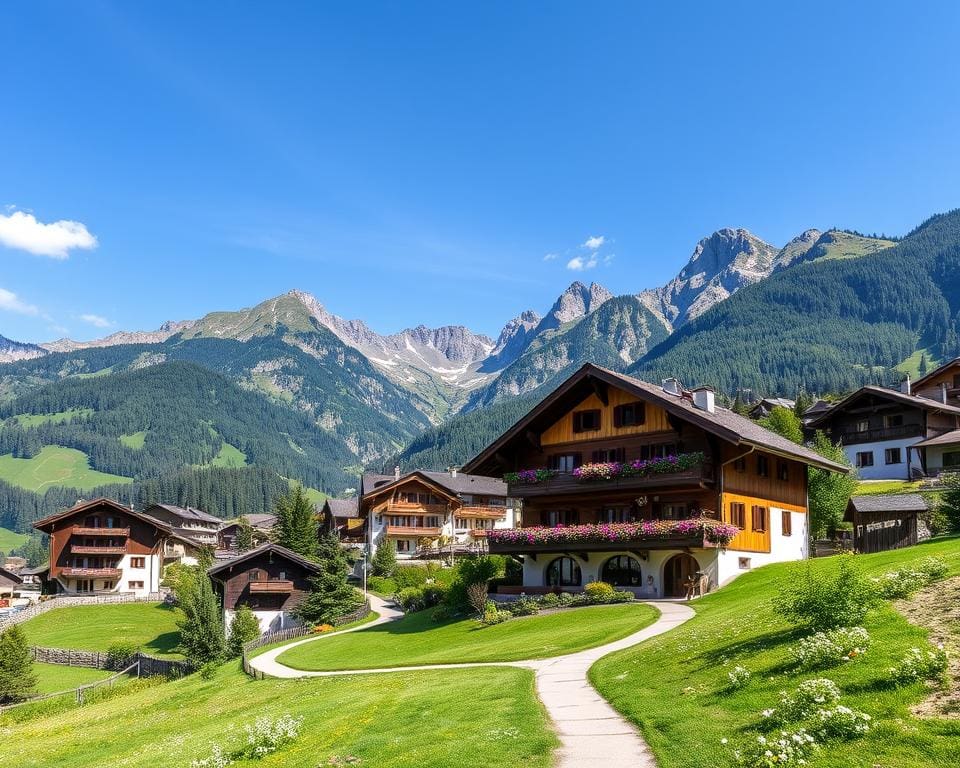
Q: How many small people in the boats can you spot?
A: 0